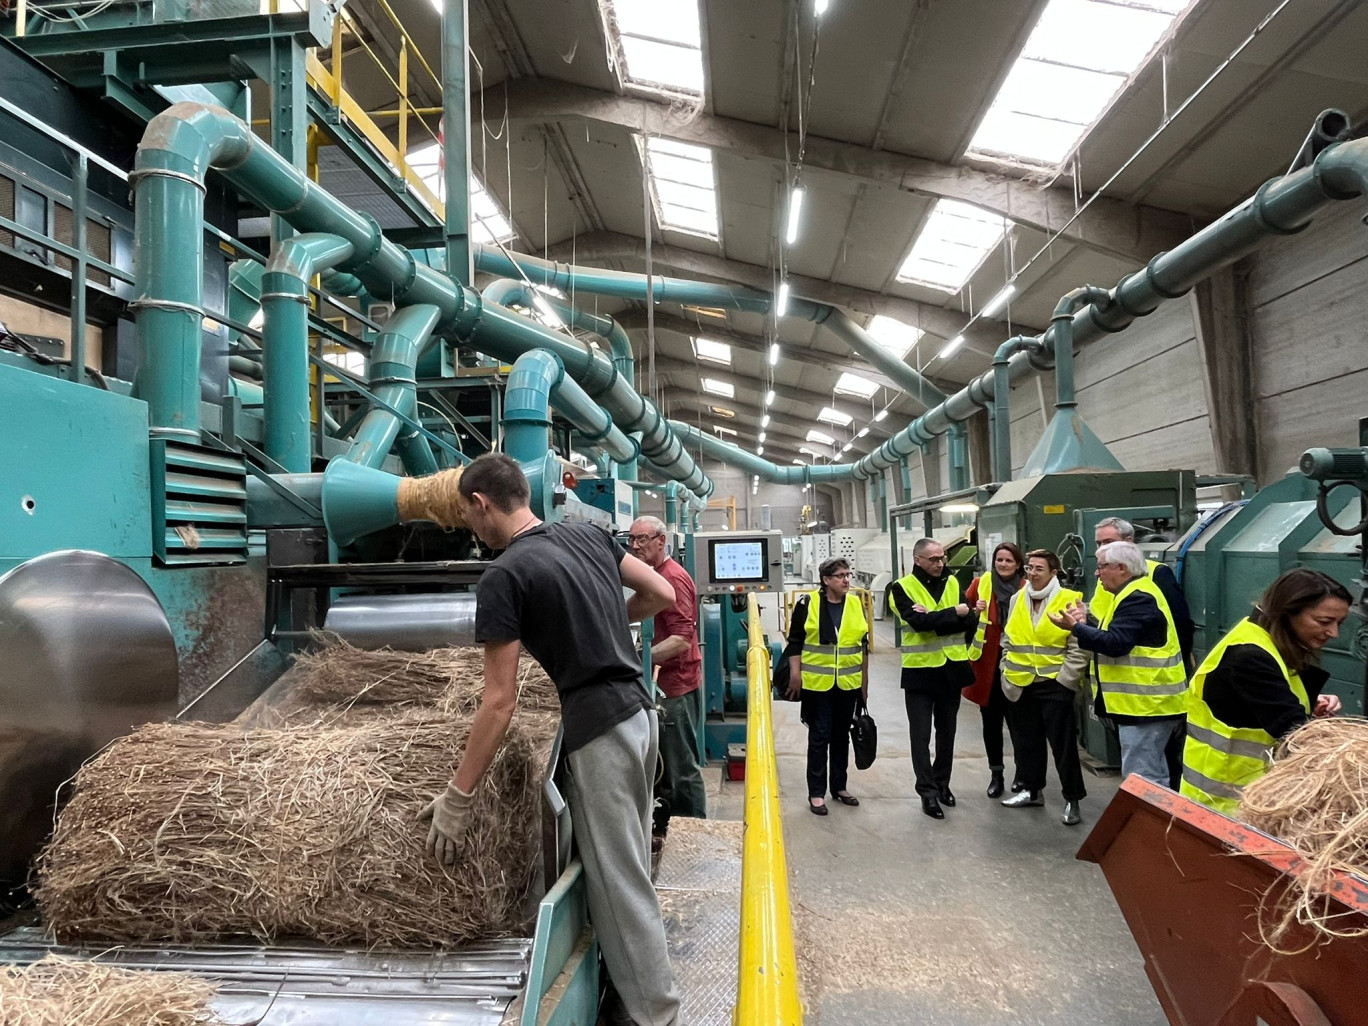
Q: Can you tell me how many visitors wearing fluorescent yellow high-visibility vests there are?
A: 7